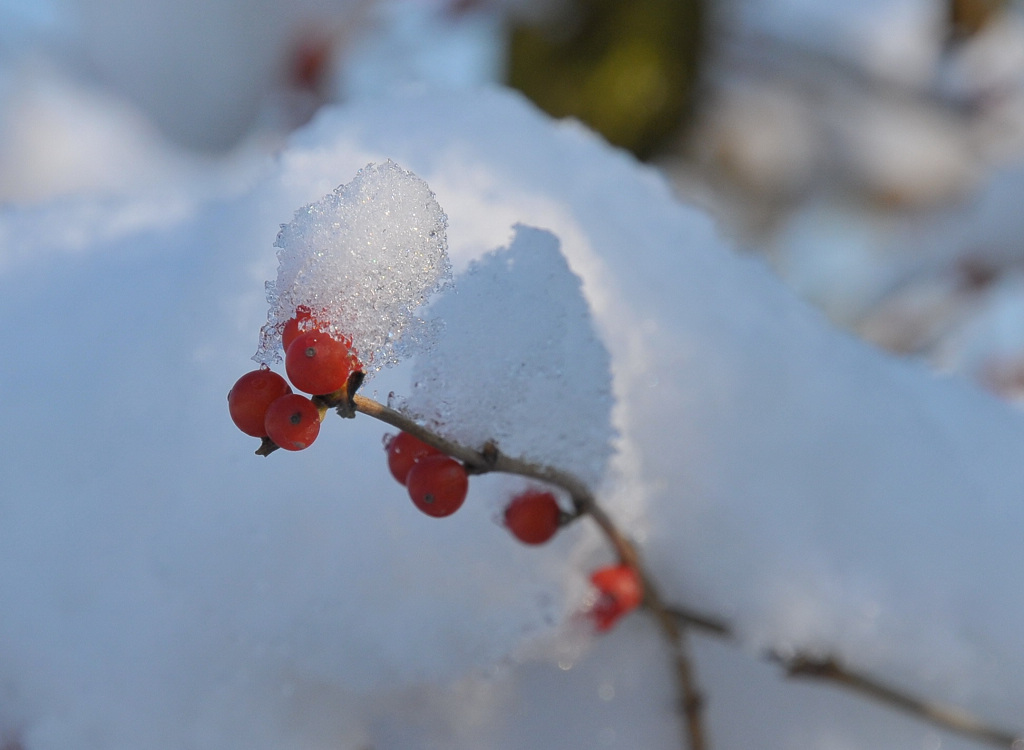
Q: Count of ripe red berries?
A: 8